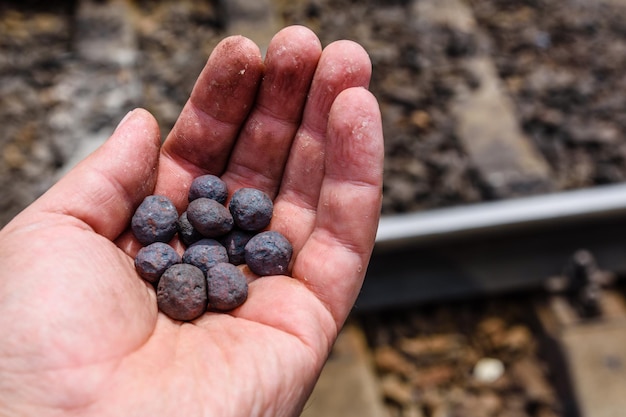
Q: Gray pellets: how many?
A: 11